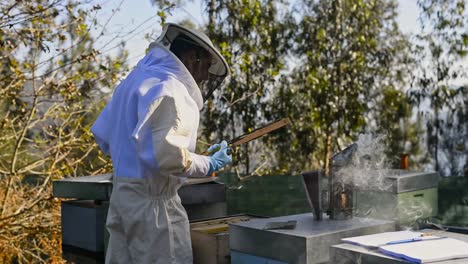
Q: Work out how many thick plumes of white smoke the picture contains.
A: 1